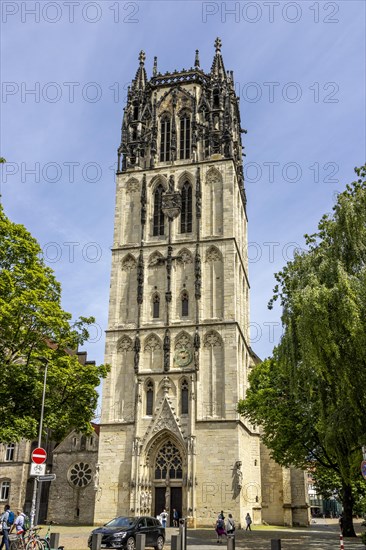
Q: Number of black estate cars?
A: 1